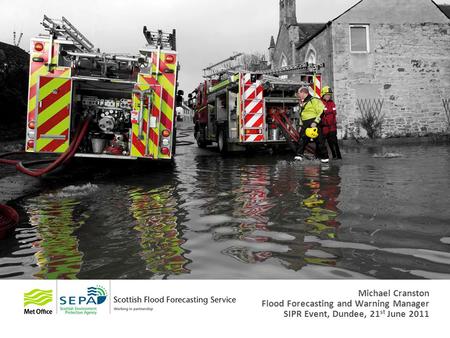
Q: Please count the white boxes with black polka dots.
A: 0